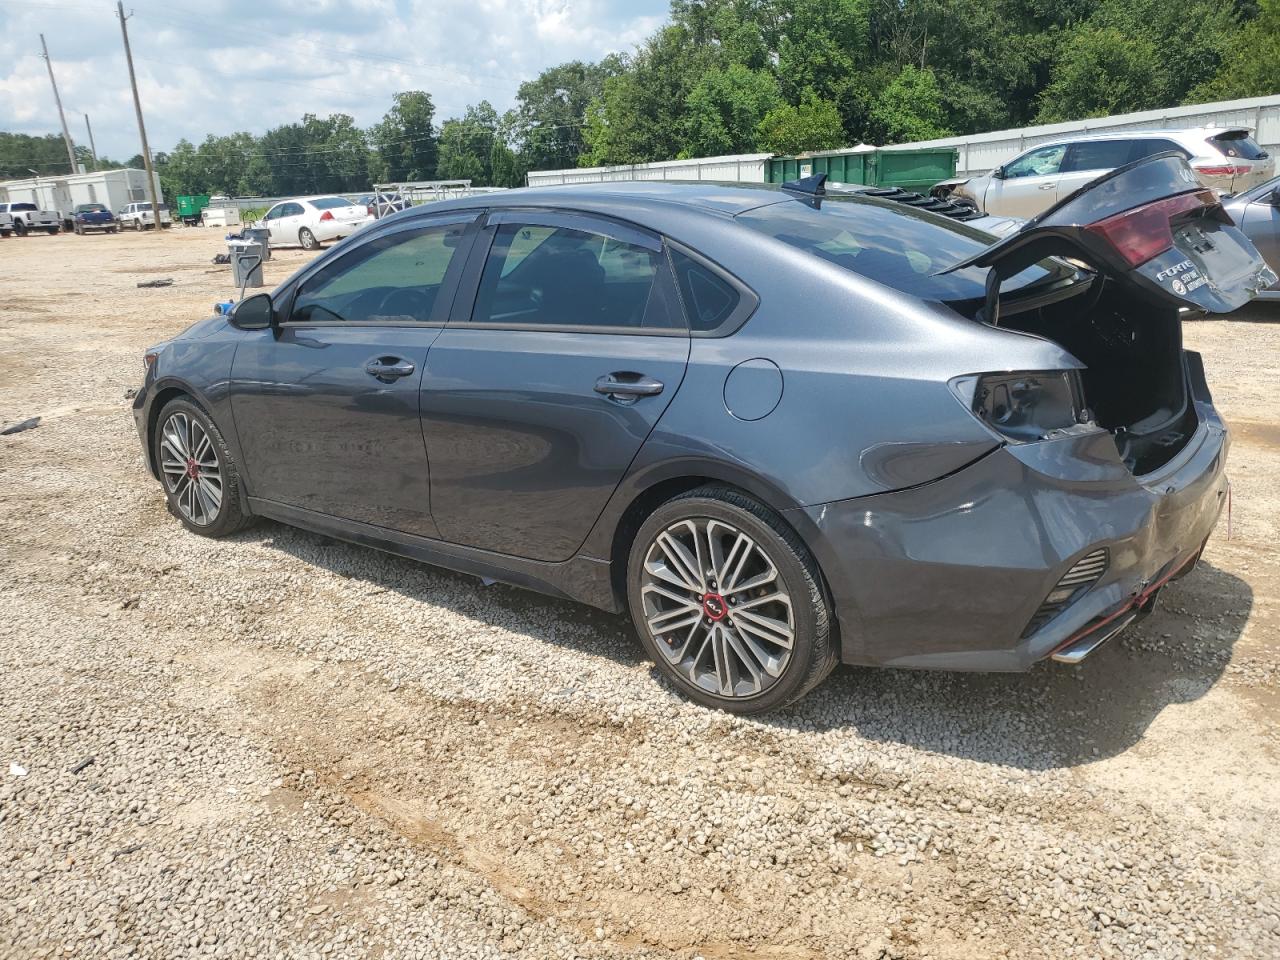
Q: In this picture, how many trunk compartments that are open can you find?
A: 1